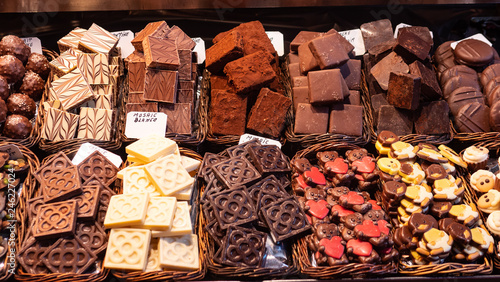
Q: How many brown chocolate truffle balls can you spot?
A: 8